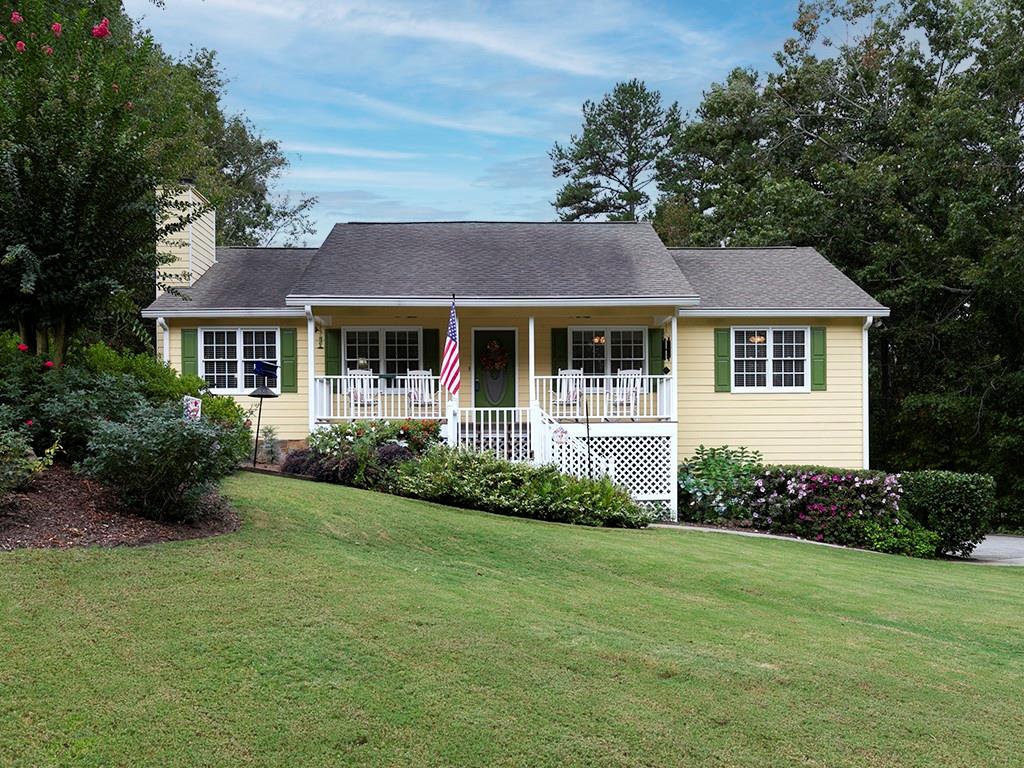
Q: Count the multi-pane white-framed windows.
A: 4